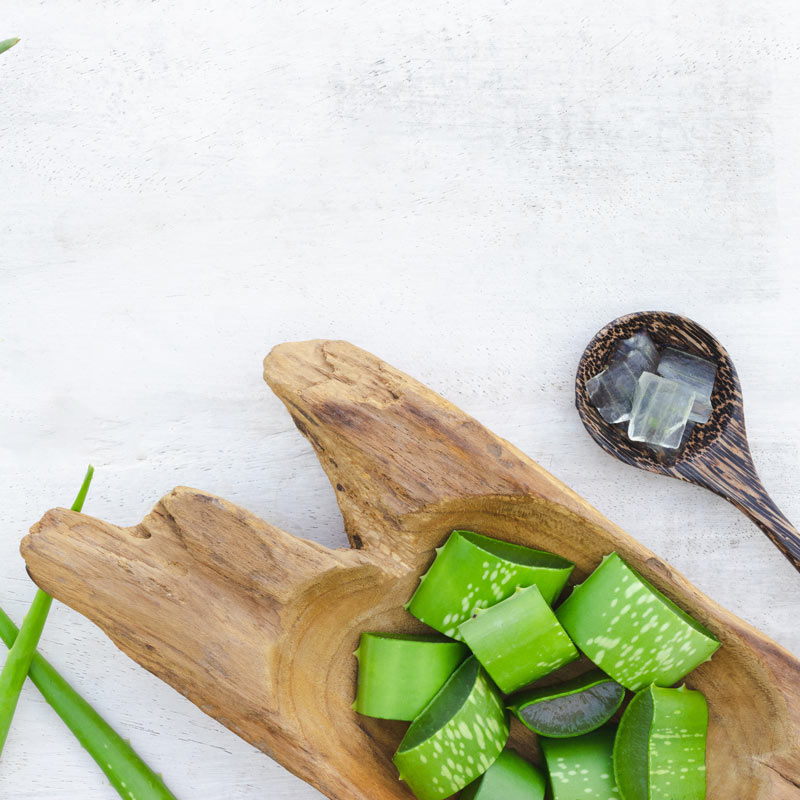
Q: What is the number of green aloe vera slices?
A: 9